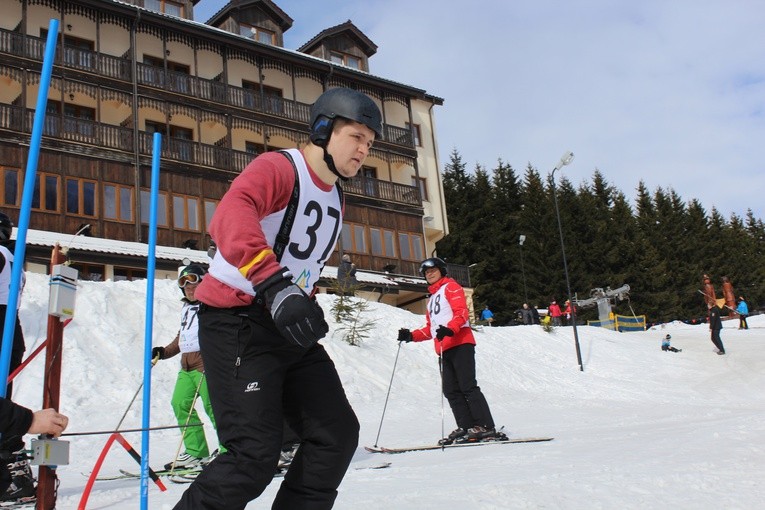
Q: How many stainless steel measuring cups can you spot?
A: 0